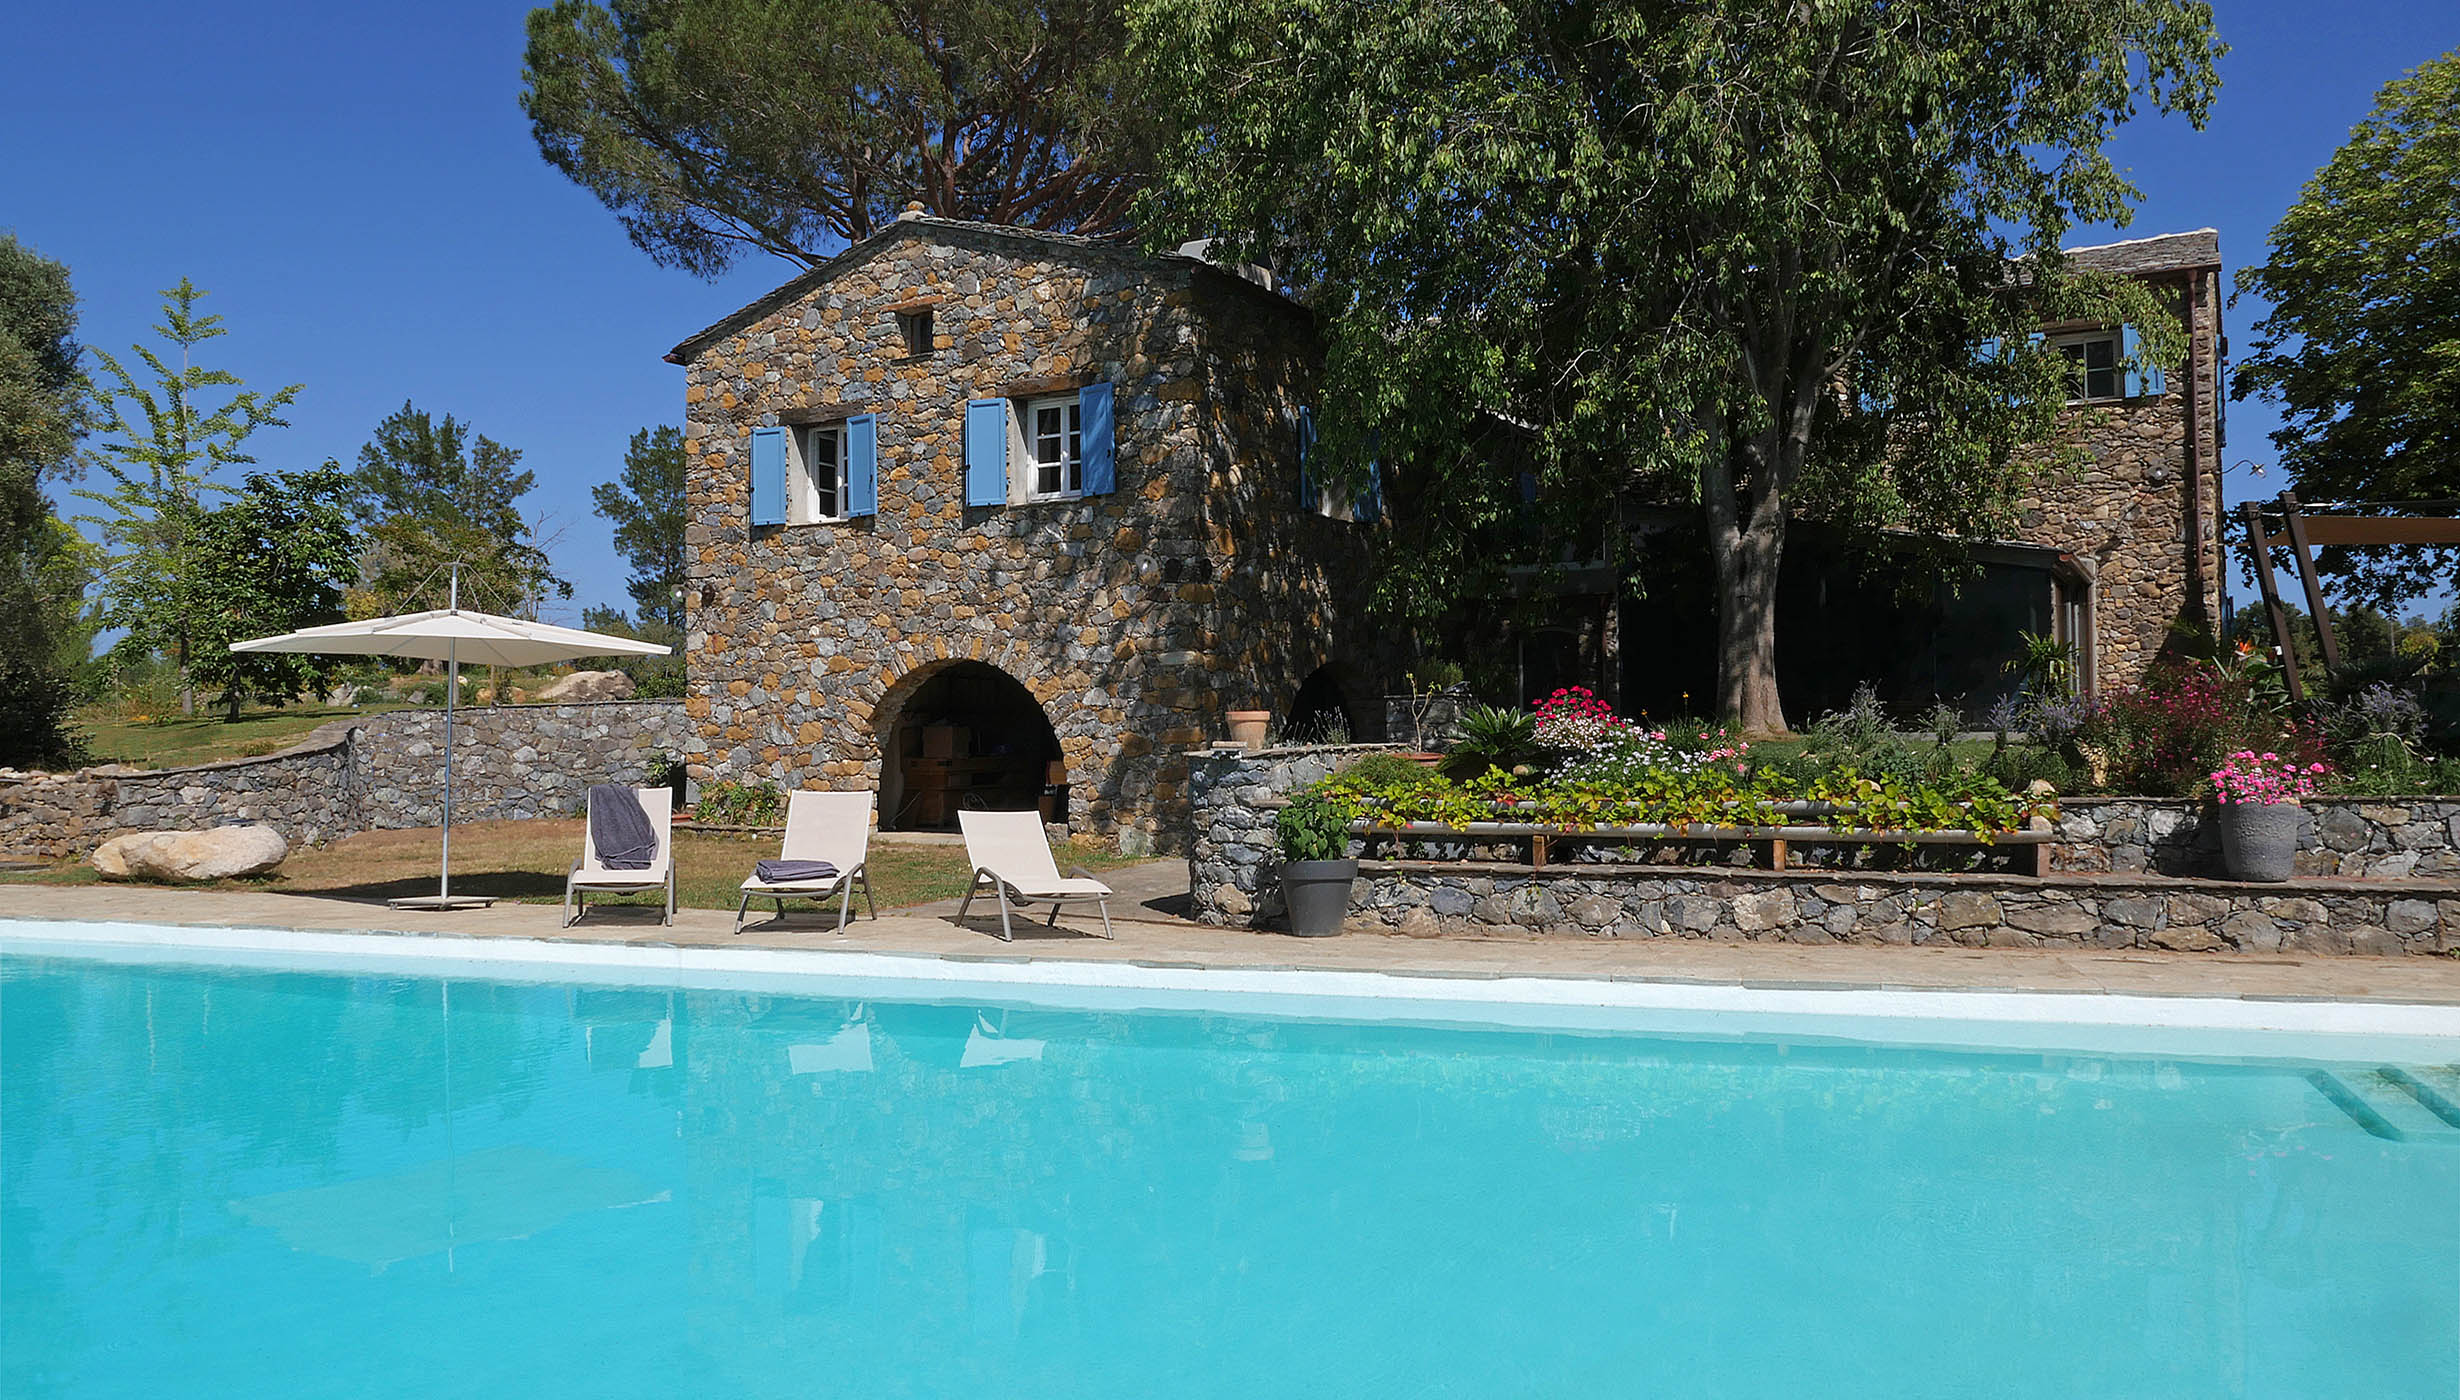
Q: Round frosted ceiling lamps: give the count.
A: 0